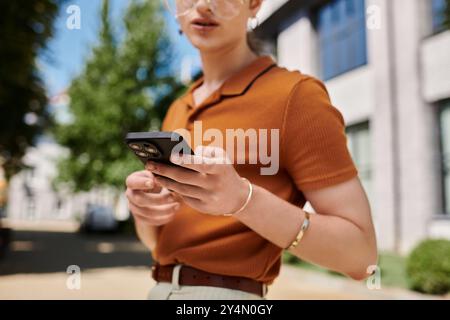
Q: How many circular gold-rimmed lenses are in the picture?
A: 3